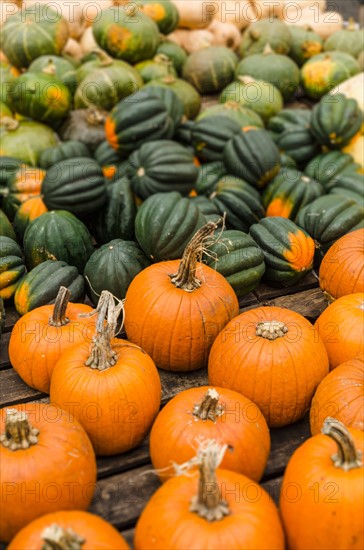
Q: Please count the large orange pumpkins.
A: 12